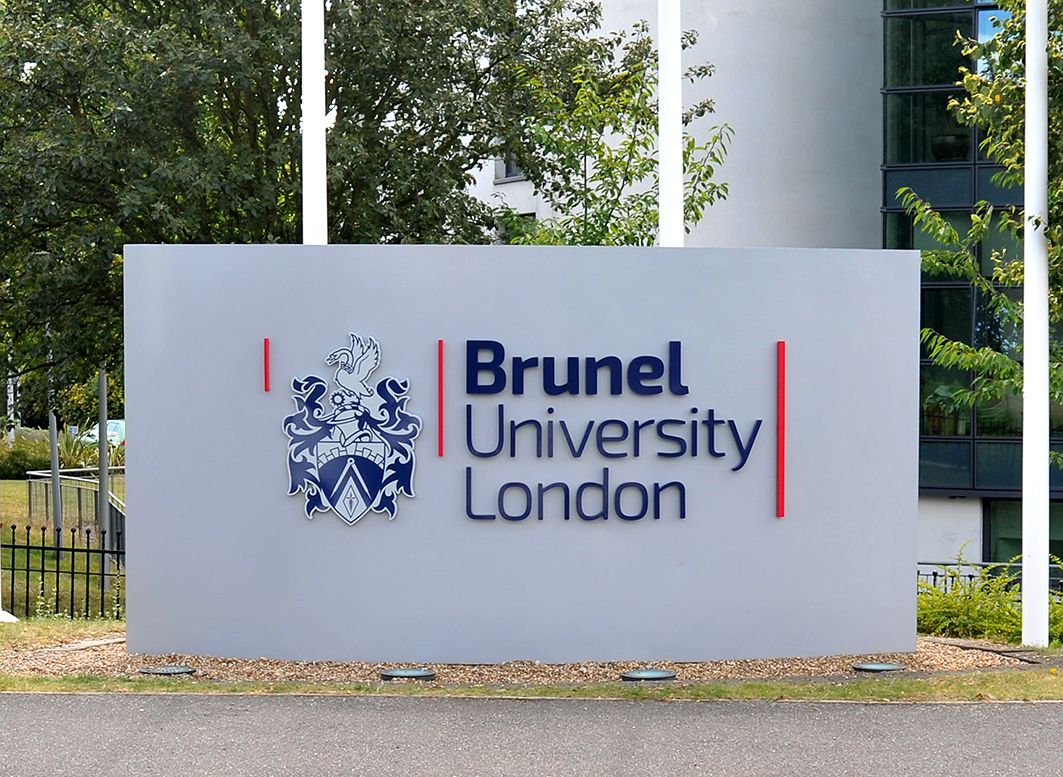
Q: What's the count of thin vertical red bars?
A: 3